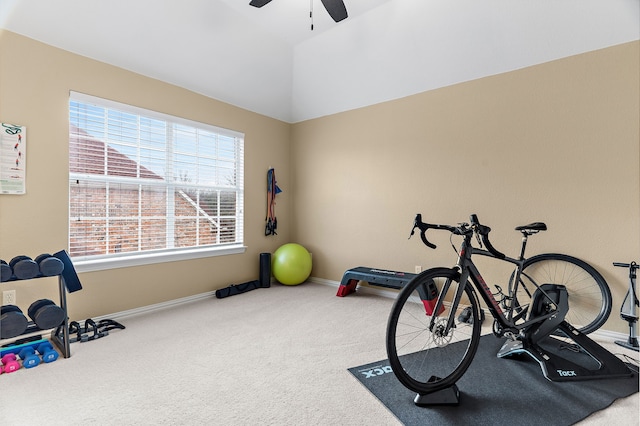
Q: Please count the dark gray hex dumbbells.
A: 5